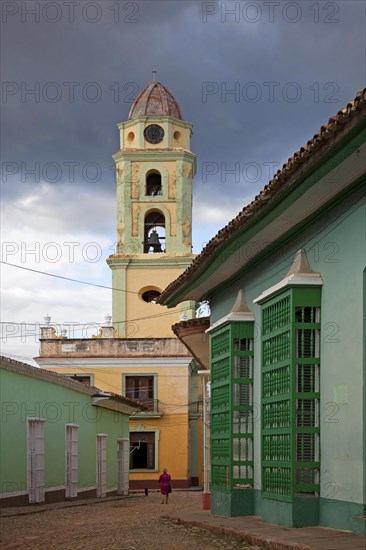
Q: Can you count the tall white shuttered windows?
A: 4